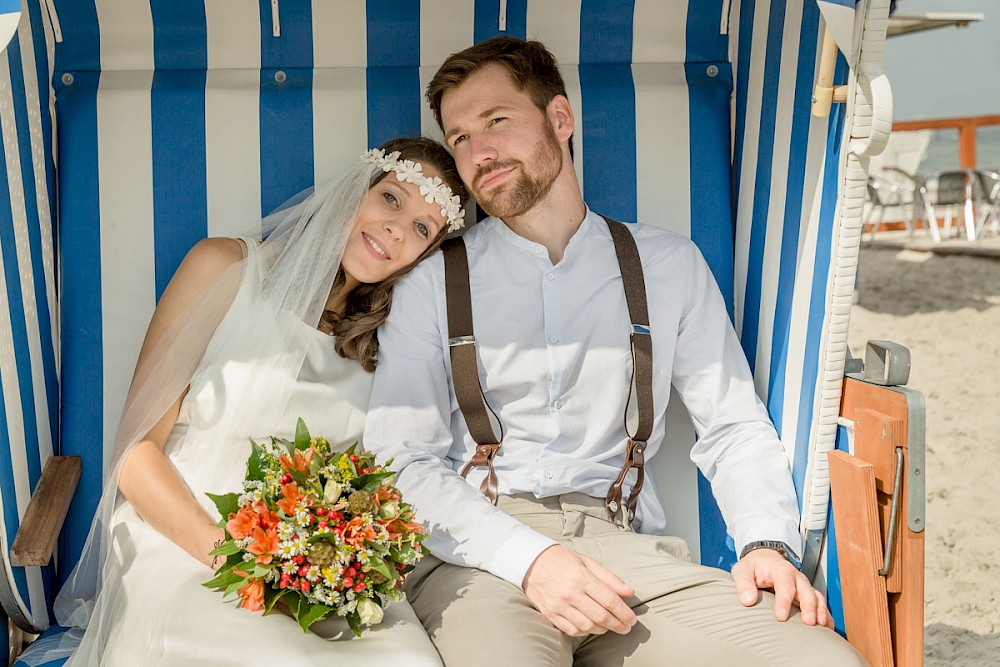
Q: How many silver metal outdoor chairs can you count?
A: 3